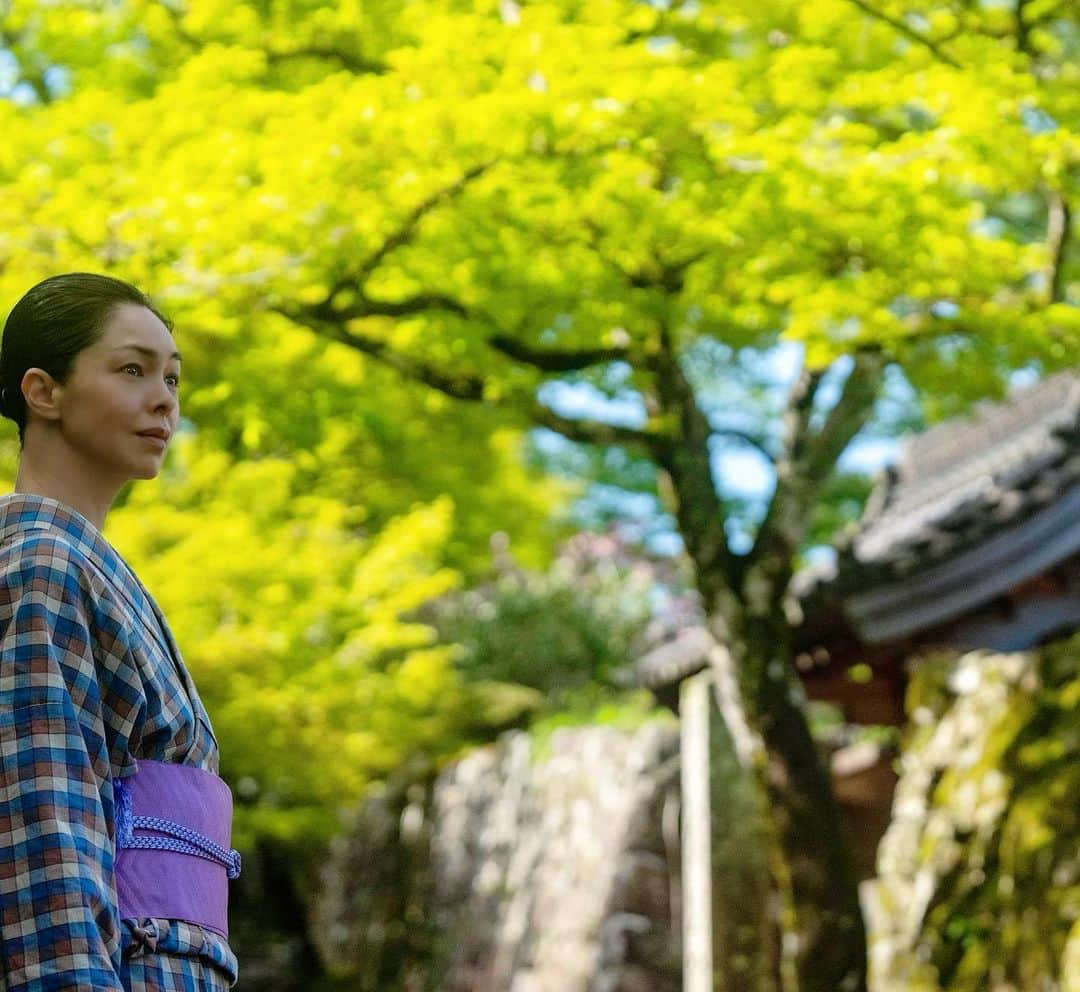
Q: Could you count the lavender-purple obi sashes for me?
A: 1